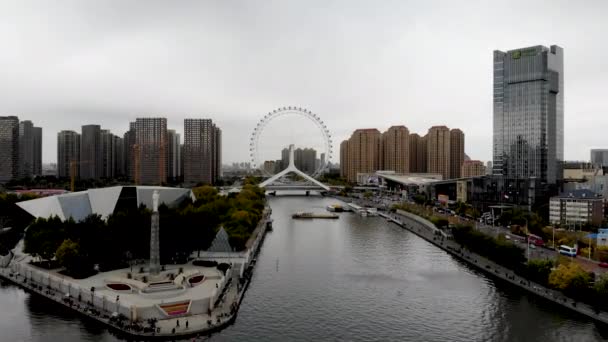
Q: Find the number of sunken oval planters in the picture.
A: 2